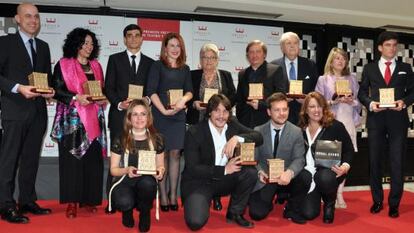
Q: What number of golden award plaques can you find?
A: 12